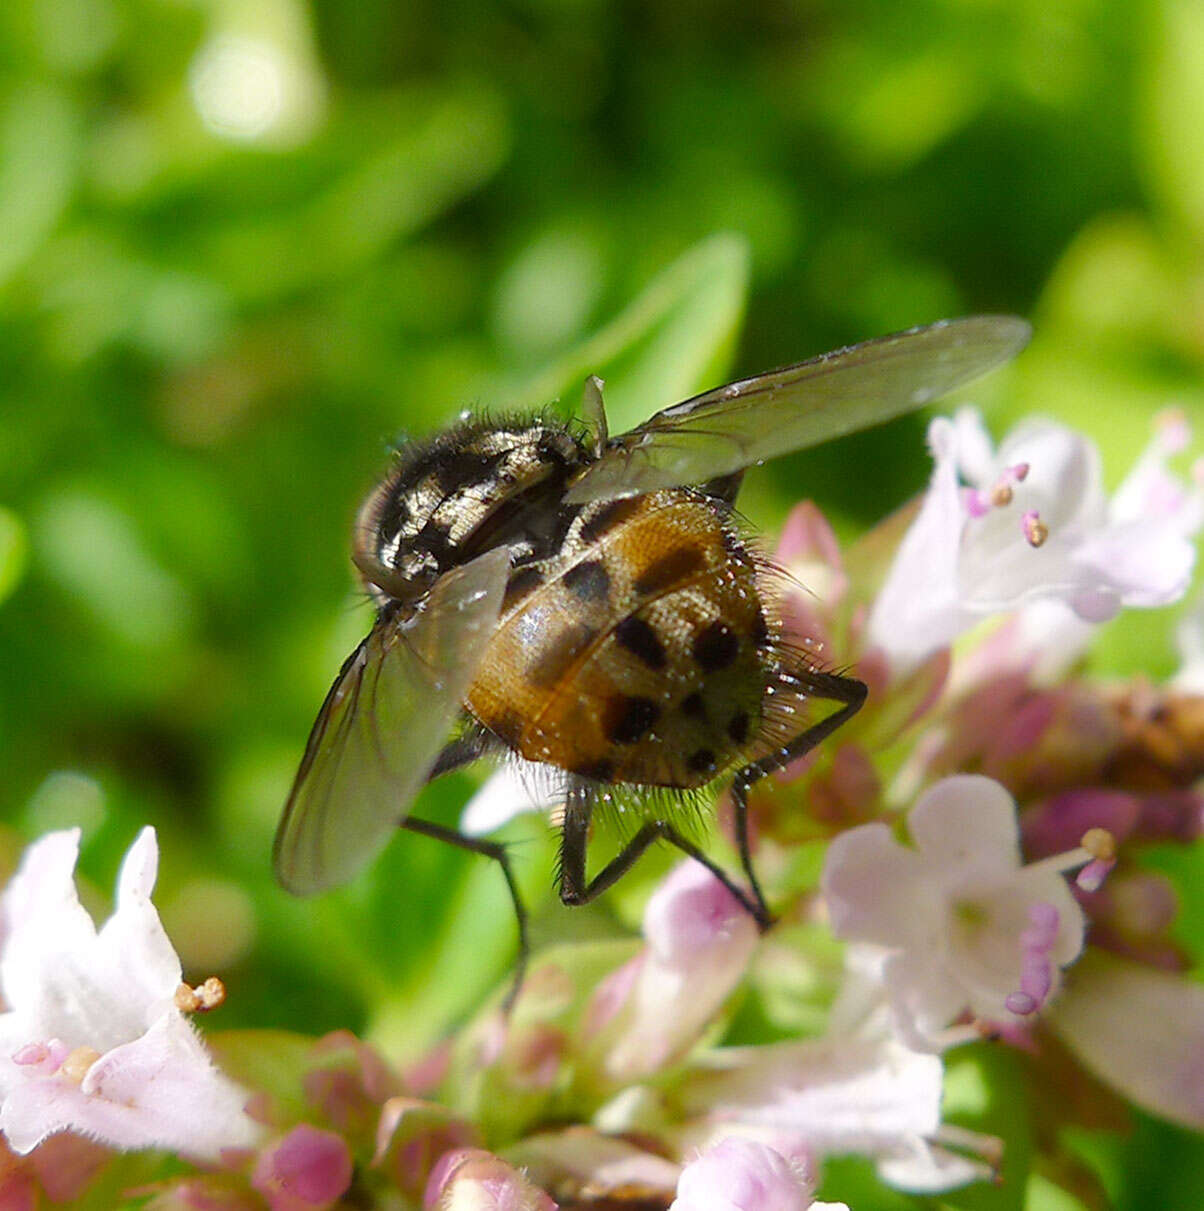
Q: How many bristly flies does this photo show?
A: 1